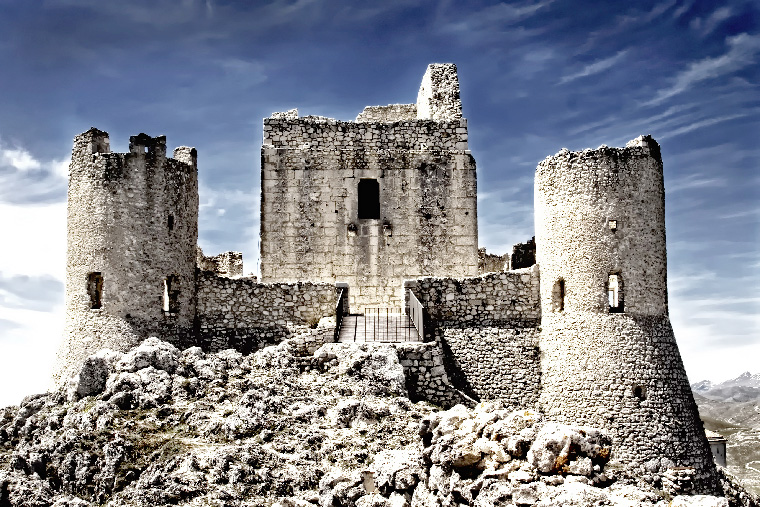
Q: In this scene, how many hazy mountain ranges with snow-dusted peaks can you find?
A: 1